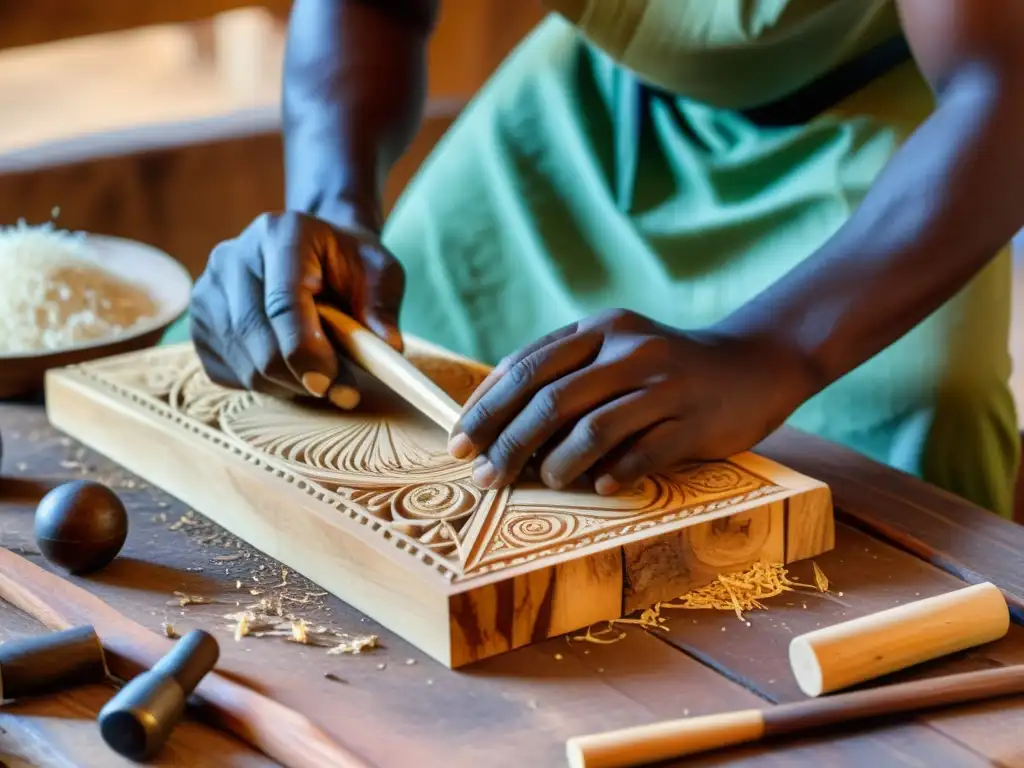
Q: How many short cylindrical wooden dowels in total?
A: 1